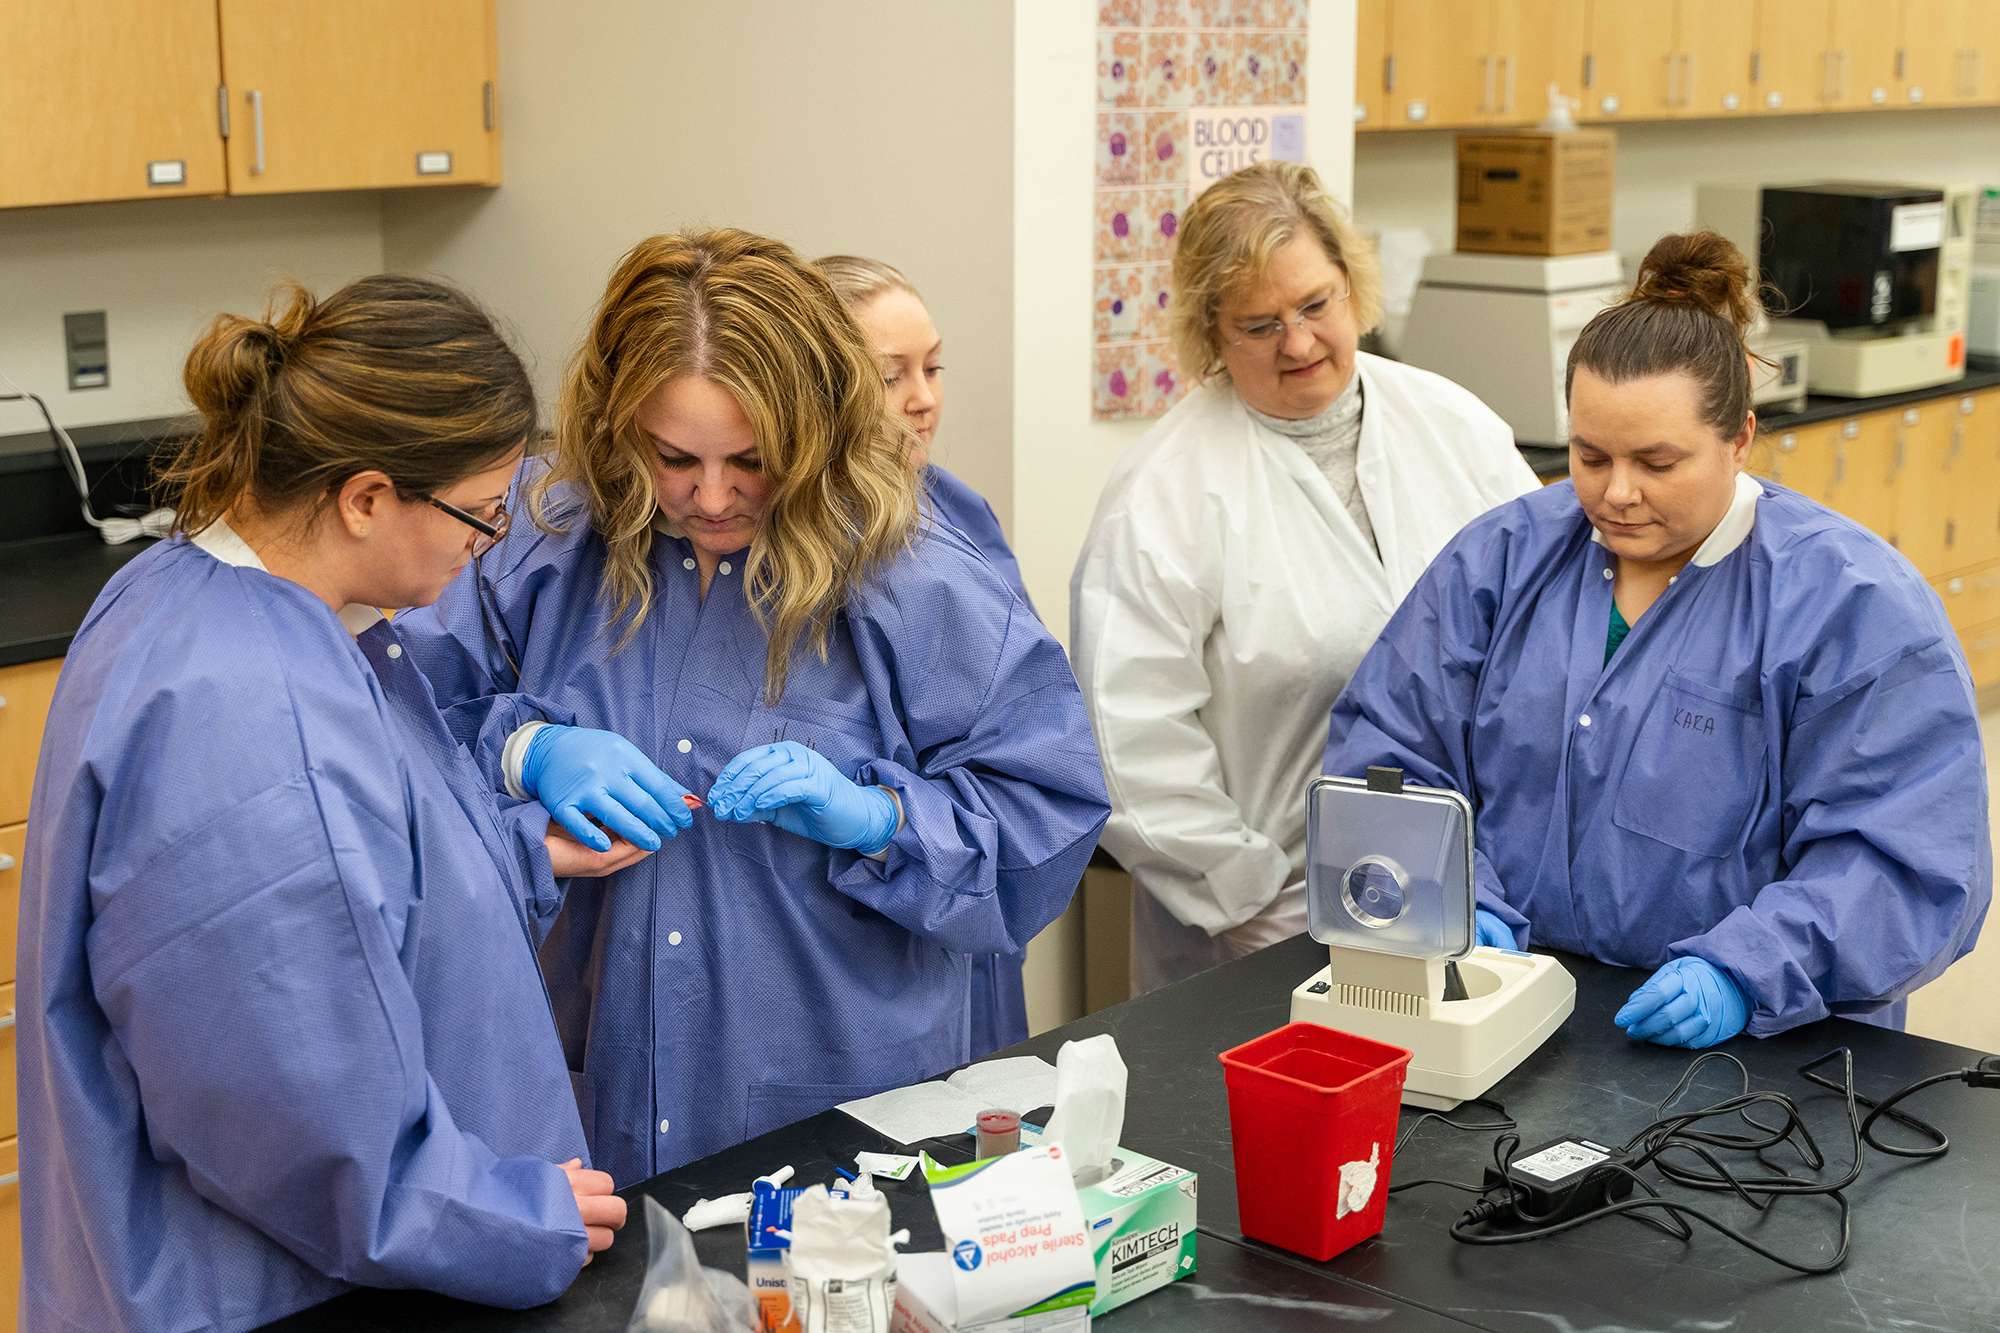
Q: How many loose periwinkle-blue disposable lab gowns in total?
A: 4